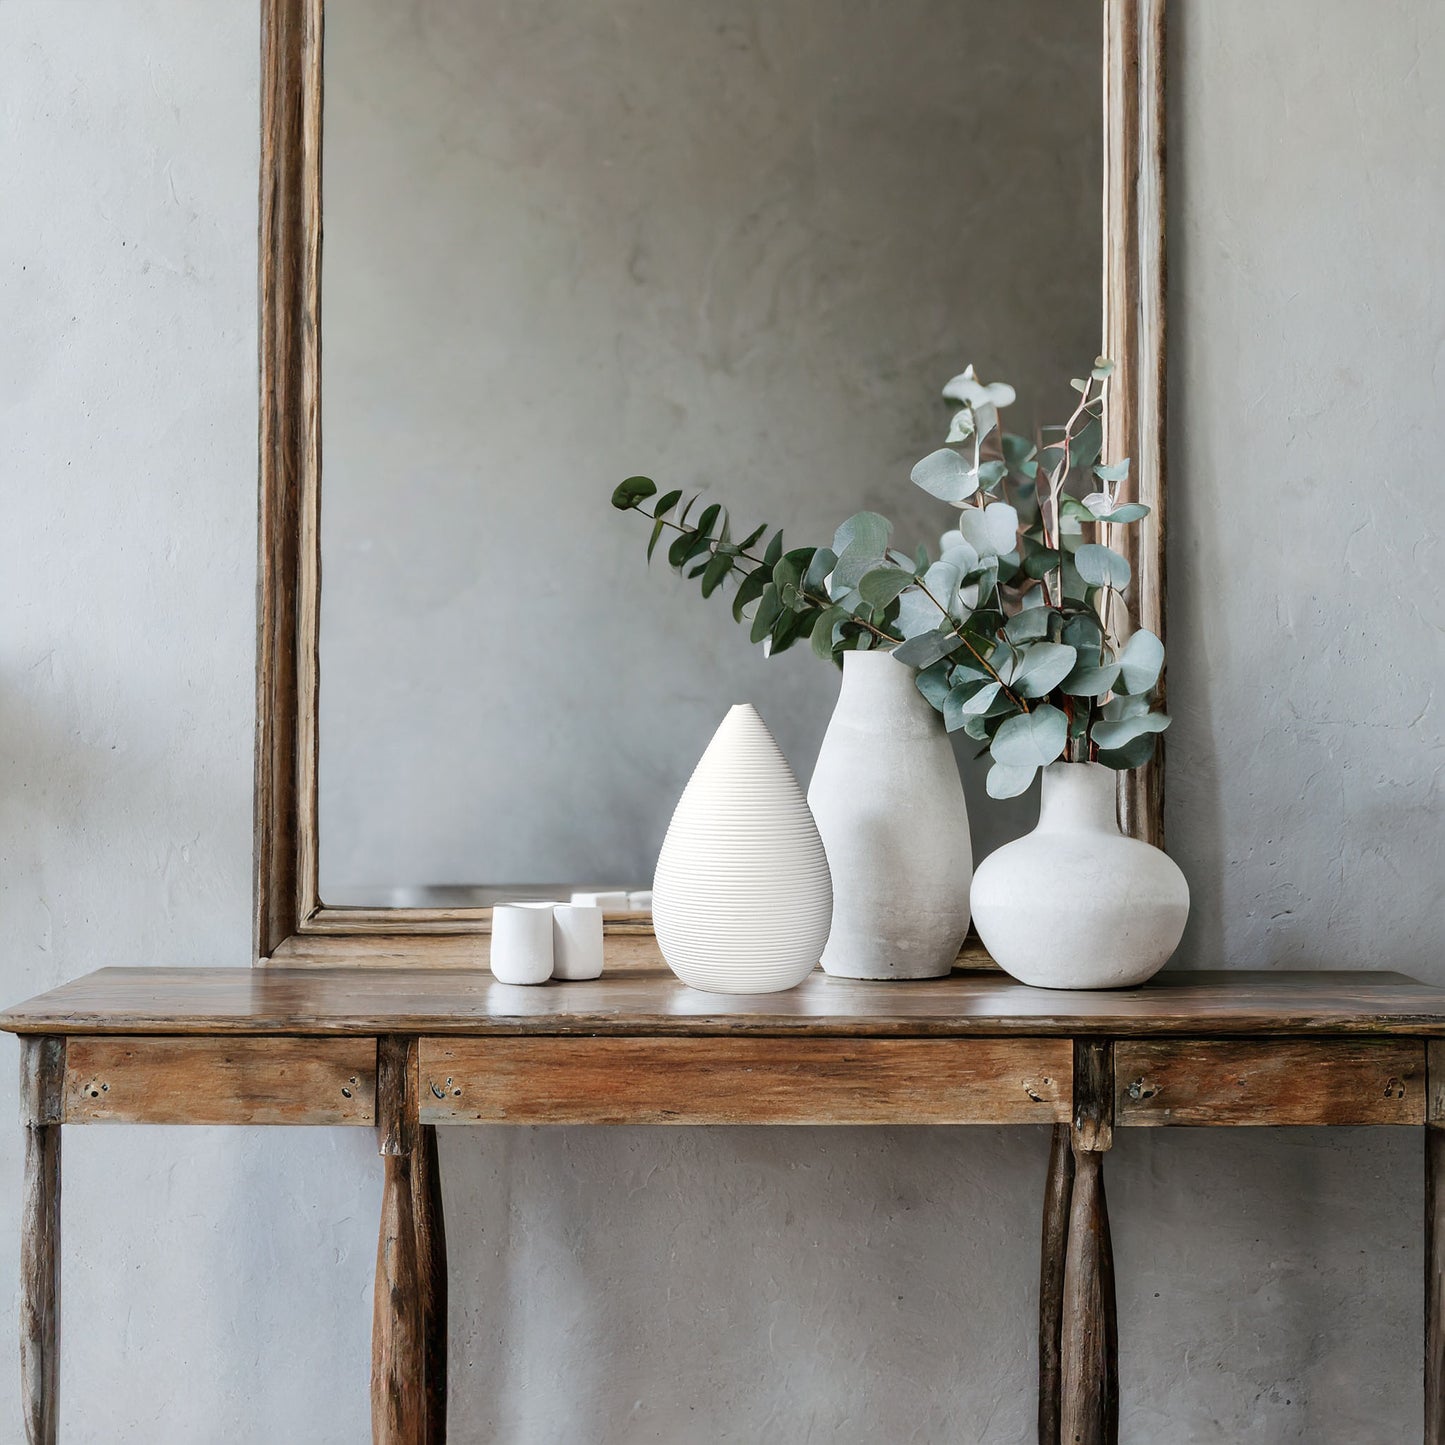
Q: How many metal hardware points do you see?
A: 6